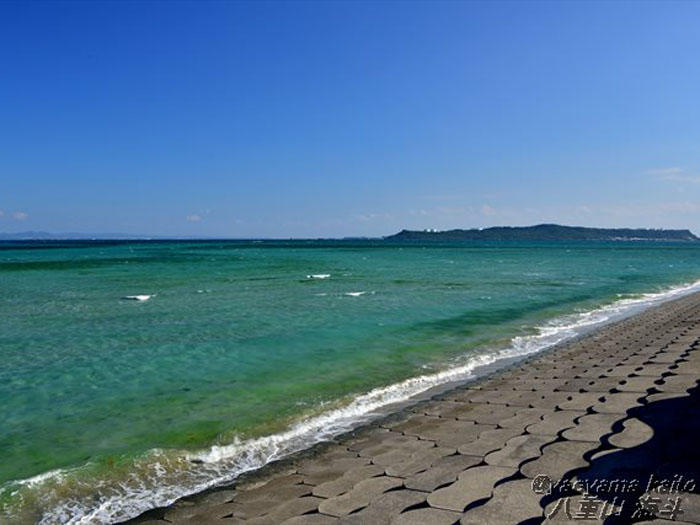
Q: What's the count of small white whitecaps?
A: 3